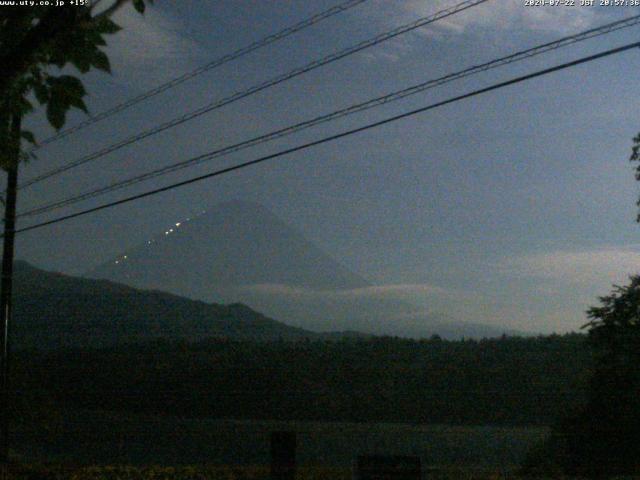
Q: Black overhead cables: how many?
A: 4